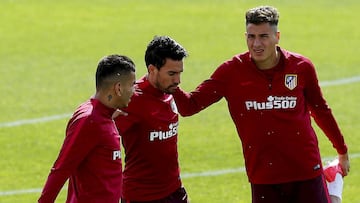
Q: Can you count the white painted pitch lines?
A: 2